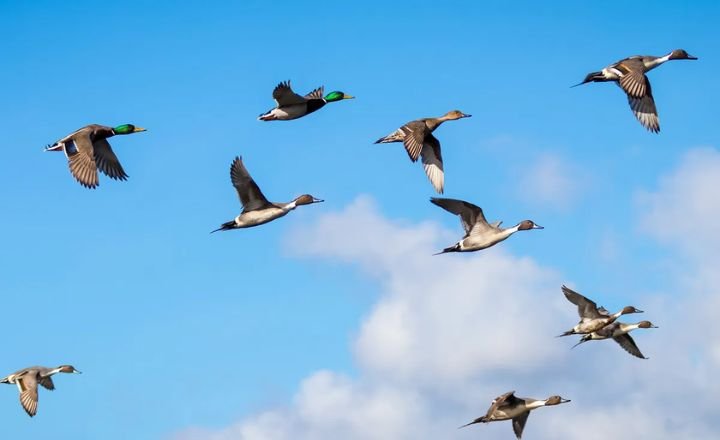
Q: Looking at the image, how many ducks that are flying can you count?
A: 10